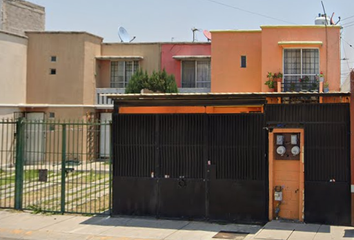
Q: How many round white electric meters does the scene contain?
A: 2